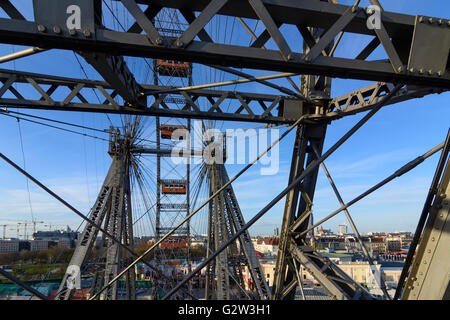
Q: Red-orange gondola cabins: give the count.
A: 4